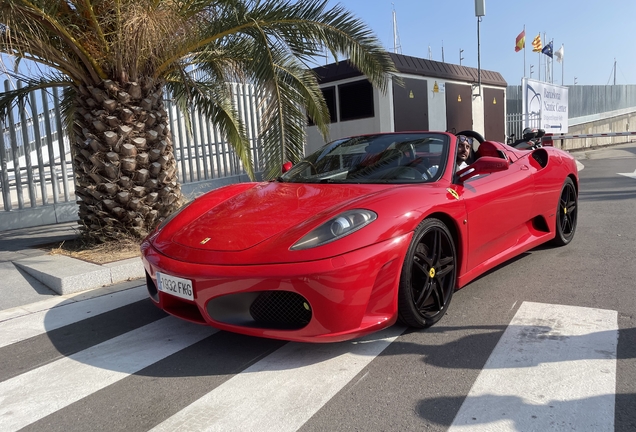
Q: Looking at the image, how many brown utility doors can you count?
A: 3